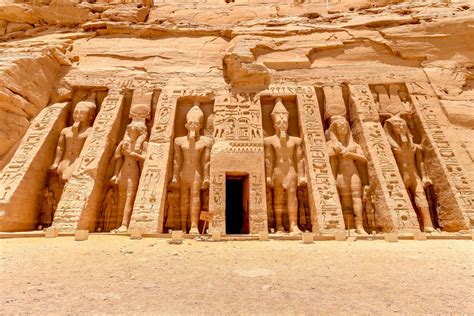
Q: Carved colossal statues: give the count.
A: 6